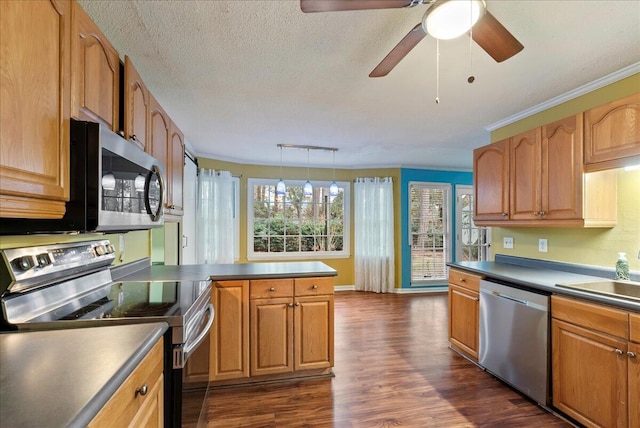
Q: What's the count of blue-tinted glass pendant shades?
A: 3